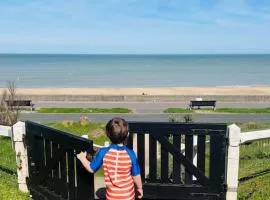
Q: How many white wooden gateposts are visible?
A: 2